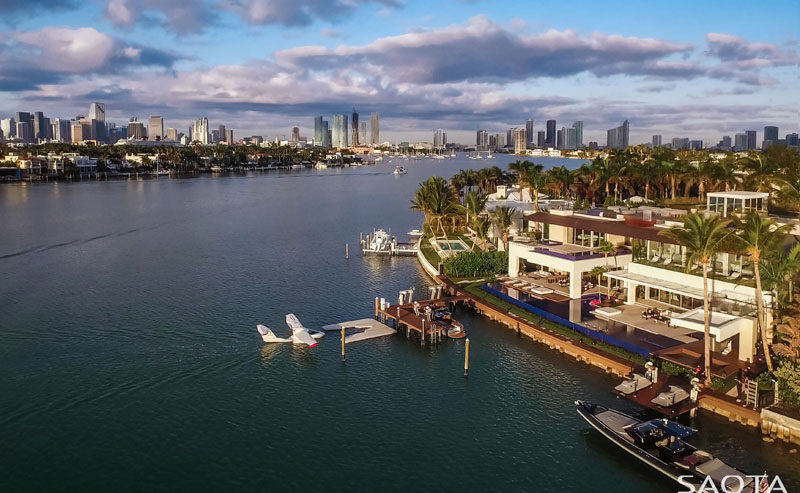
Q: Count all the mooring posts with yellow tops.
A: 2